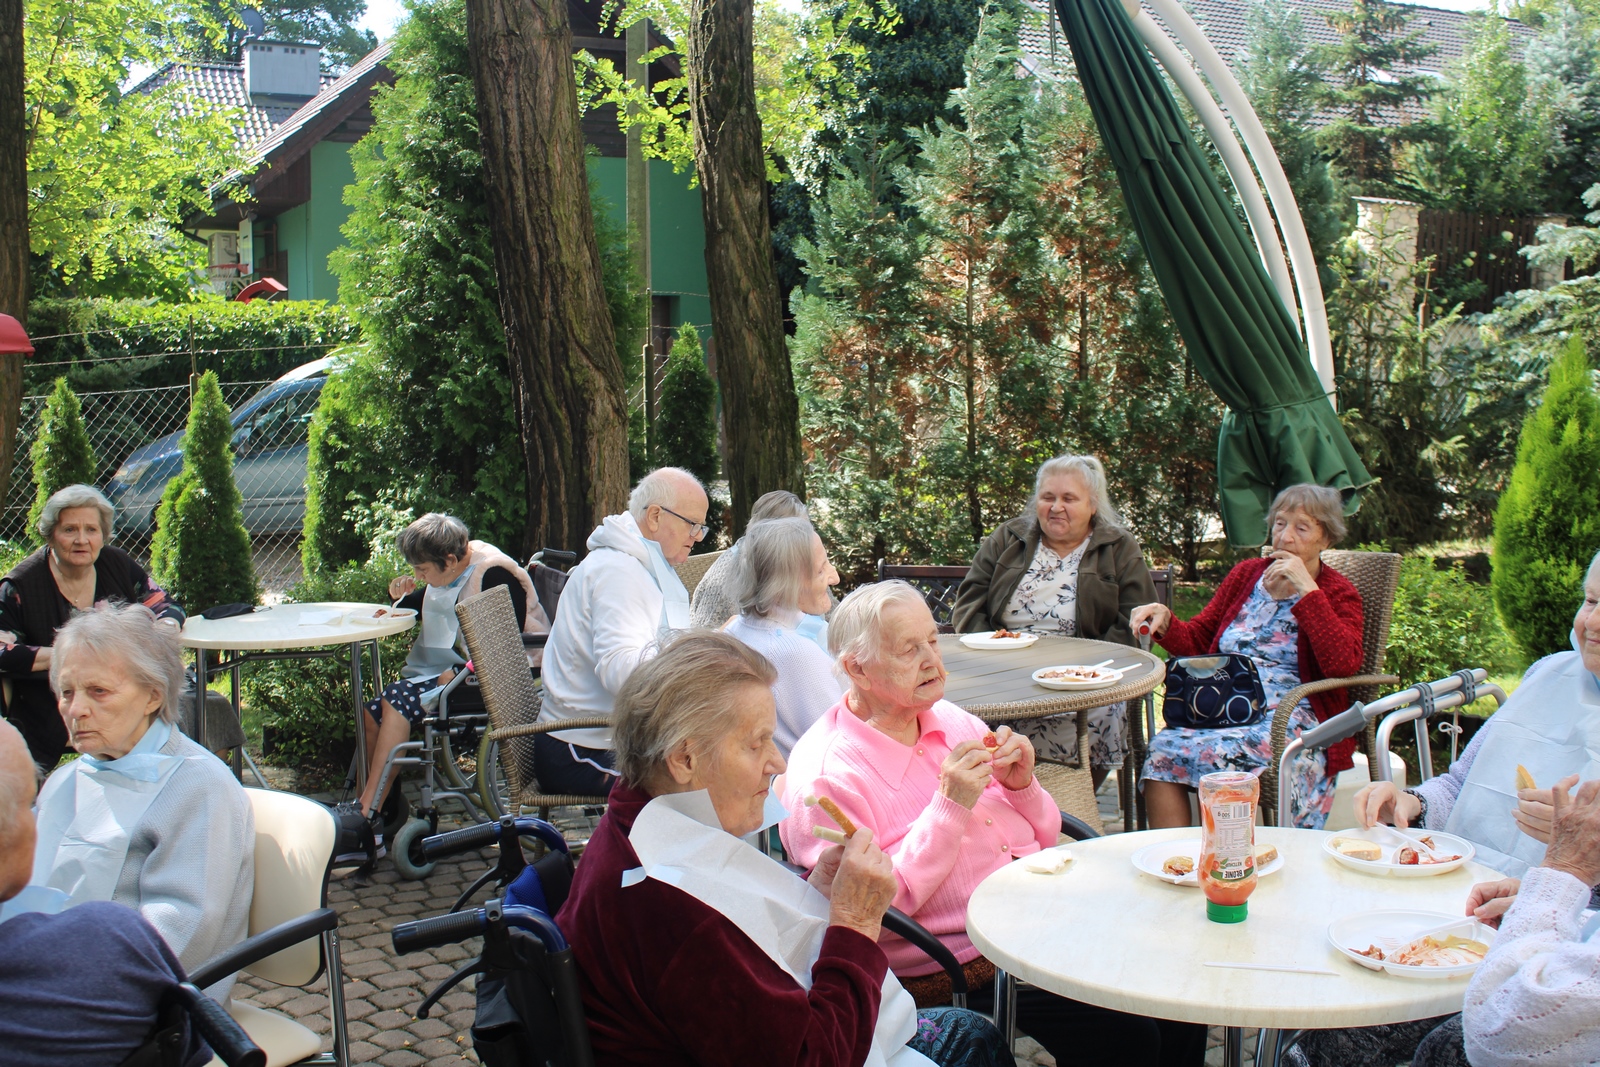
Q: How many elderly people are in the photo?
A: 13